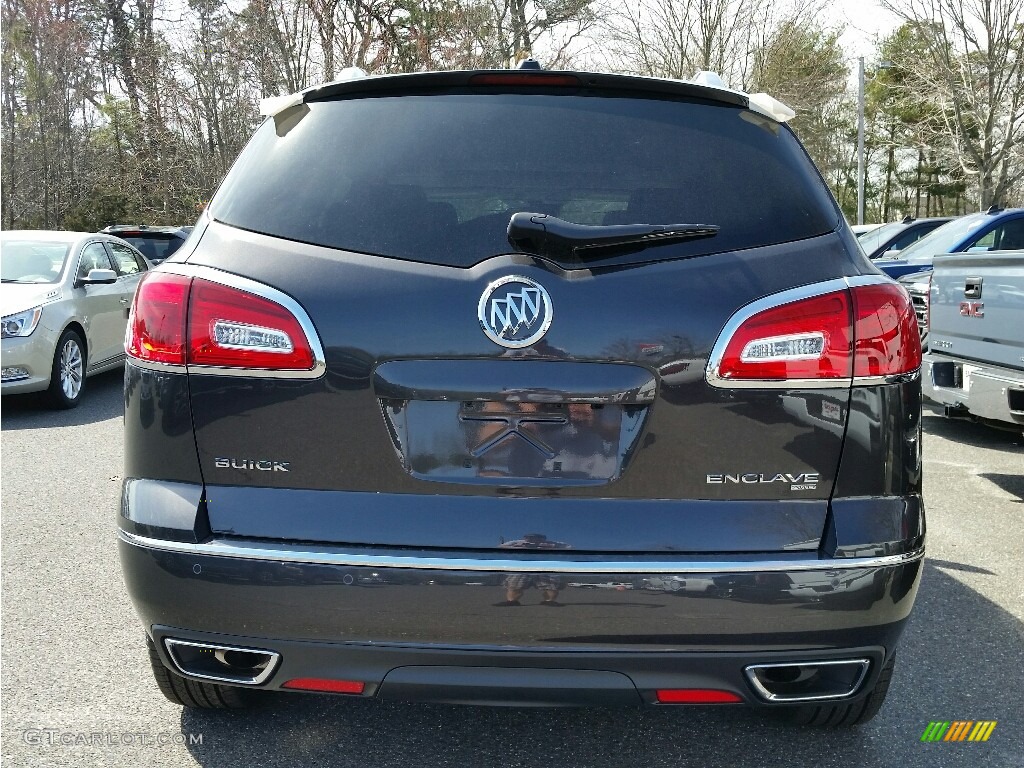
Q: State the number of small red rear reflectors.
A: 2